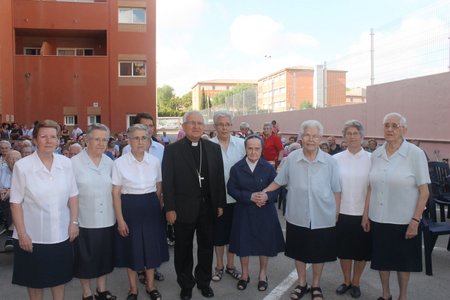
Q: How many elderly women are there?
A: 8